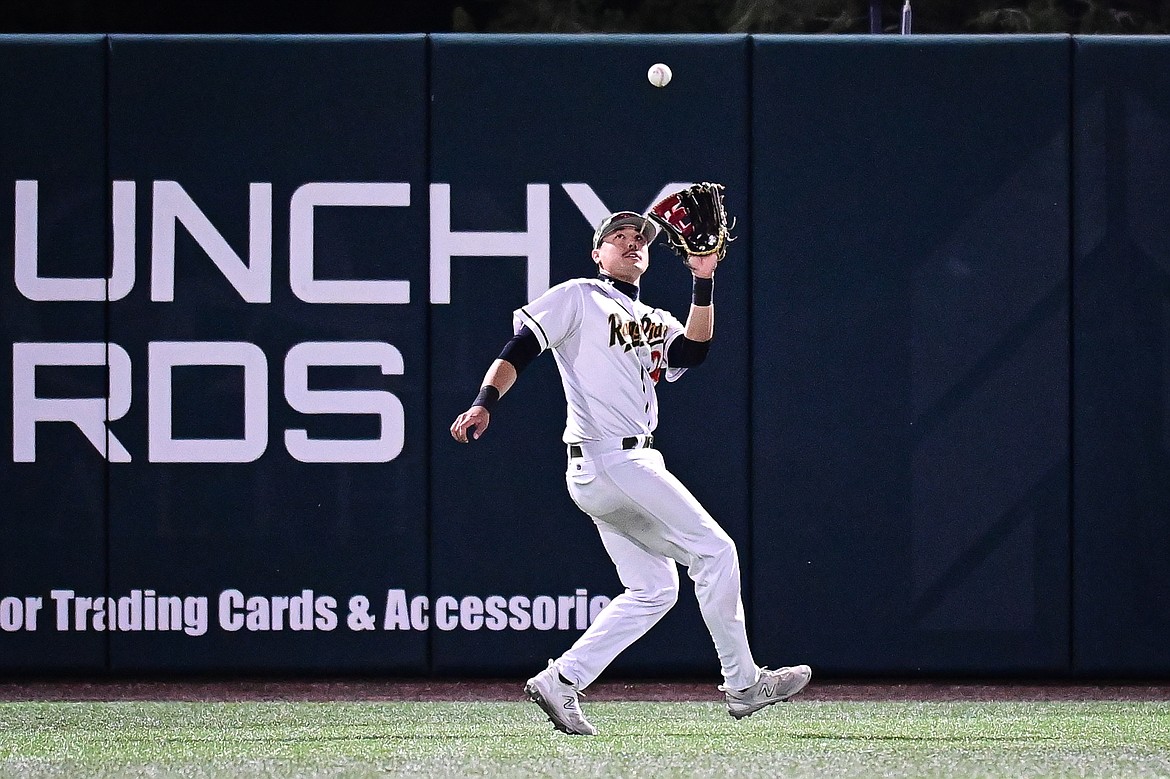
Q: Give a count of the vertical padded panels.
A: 5